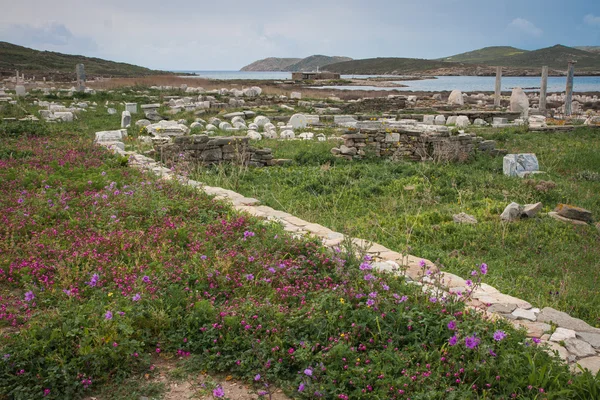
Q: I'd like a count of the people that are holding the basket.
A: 0